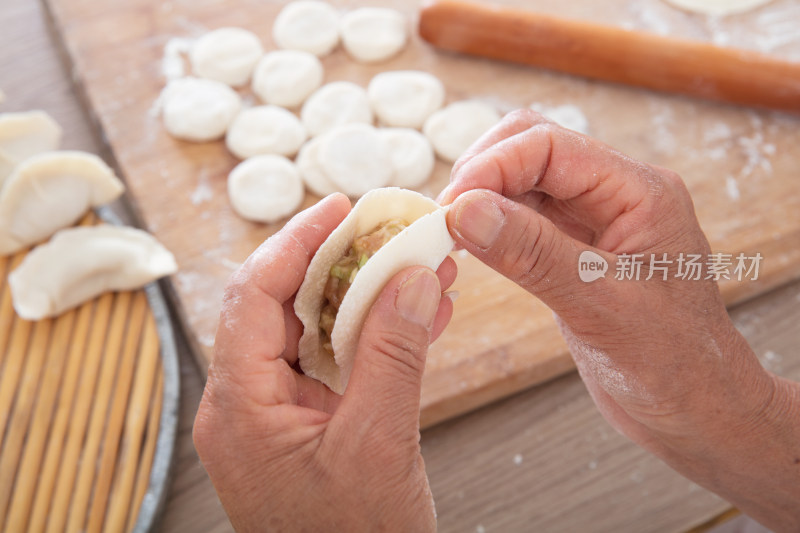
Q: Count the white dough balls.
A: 13